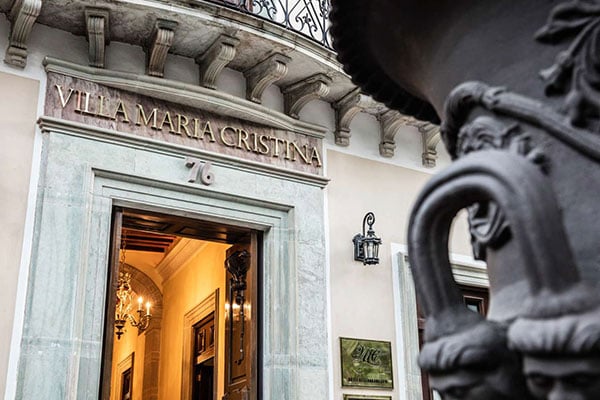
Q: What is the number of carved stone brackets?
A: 9